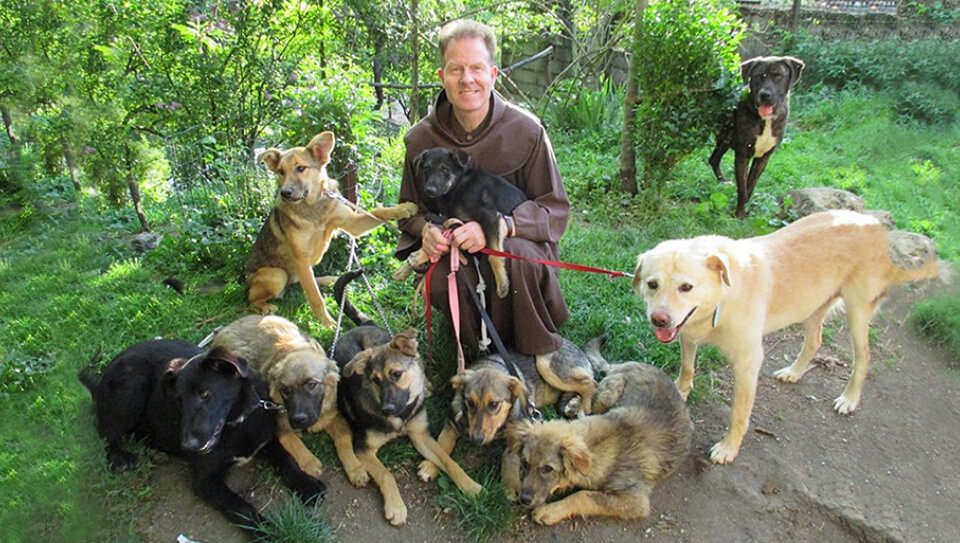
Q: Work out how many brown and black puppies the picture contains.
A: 6